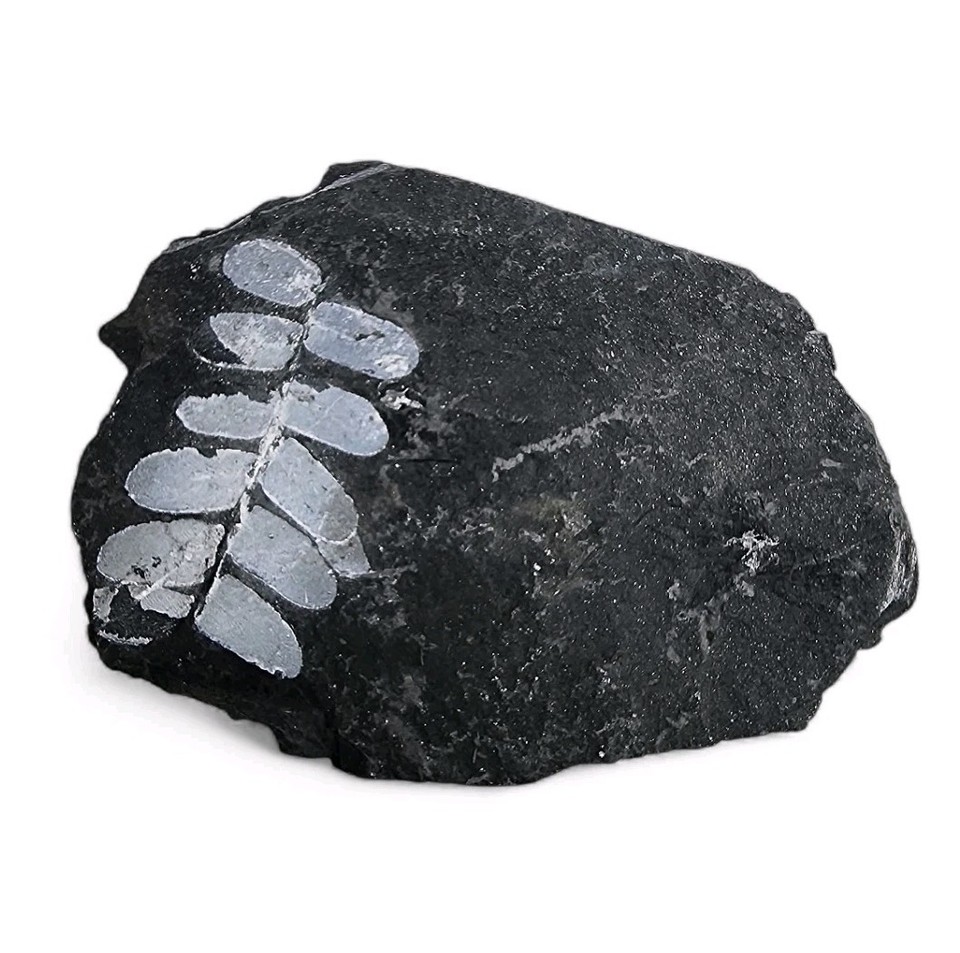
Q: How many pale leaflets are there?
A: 11